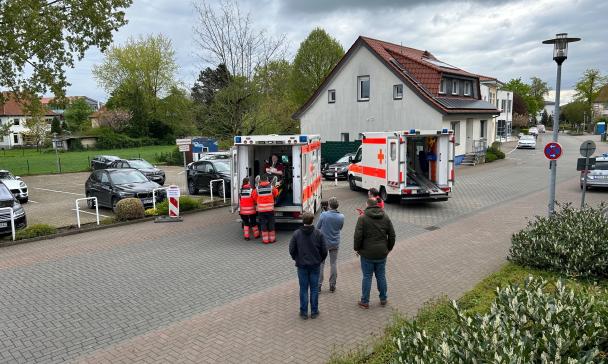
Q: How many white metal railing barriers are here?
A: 4